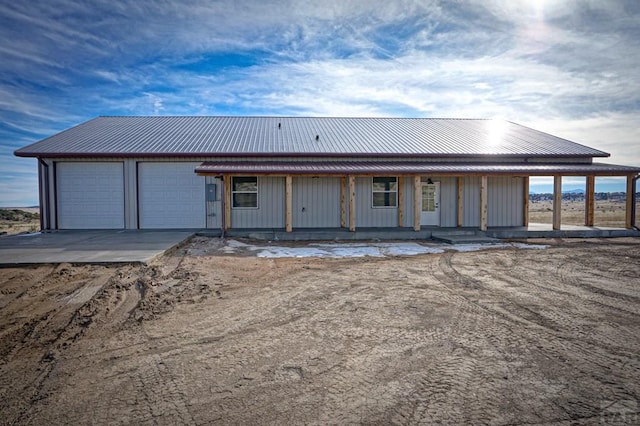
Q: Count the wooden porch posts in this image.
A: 12